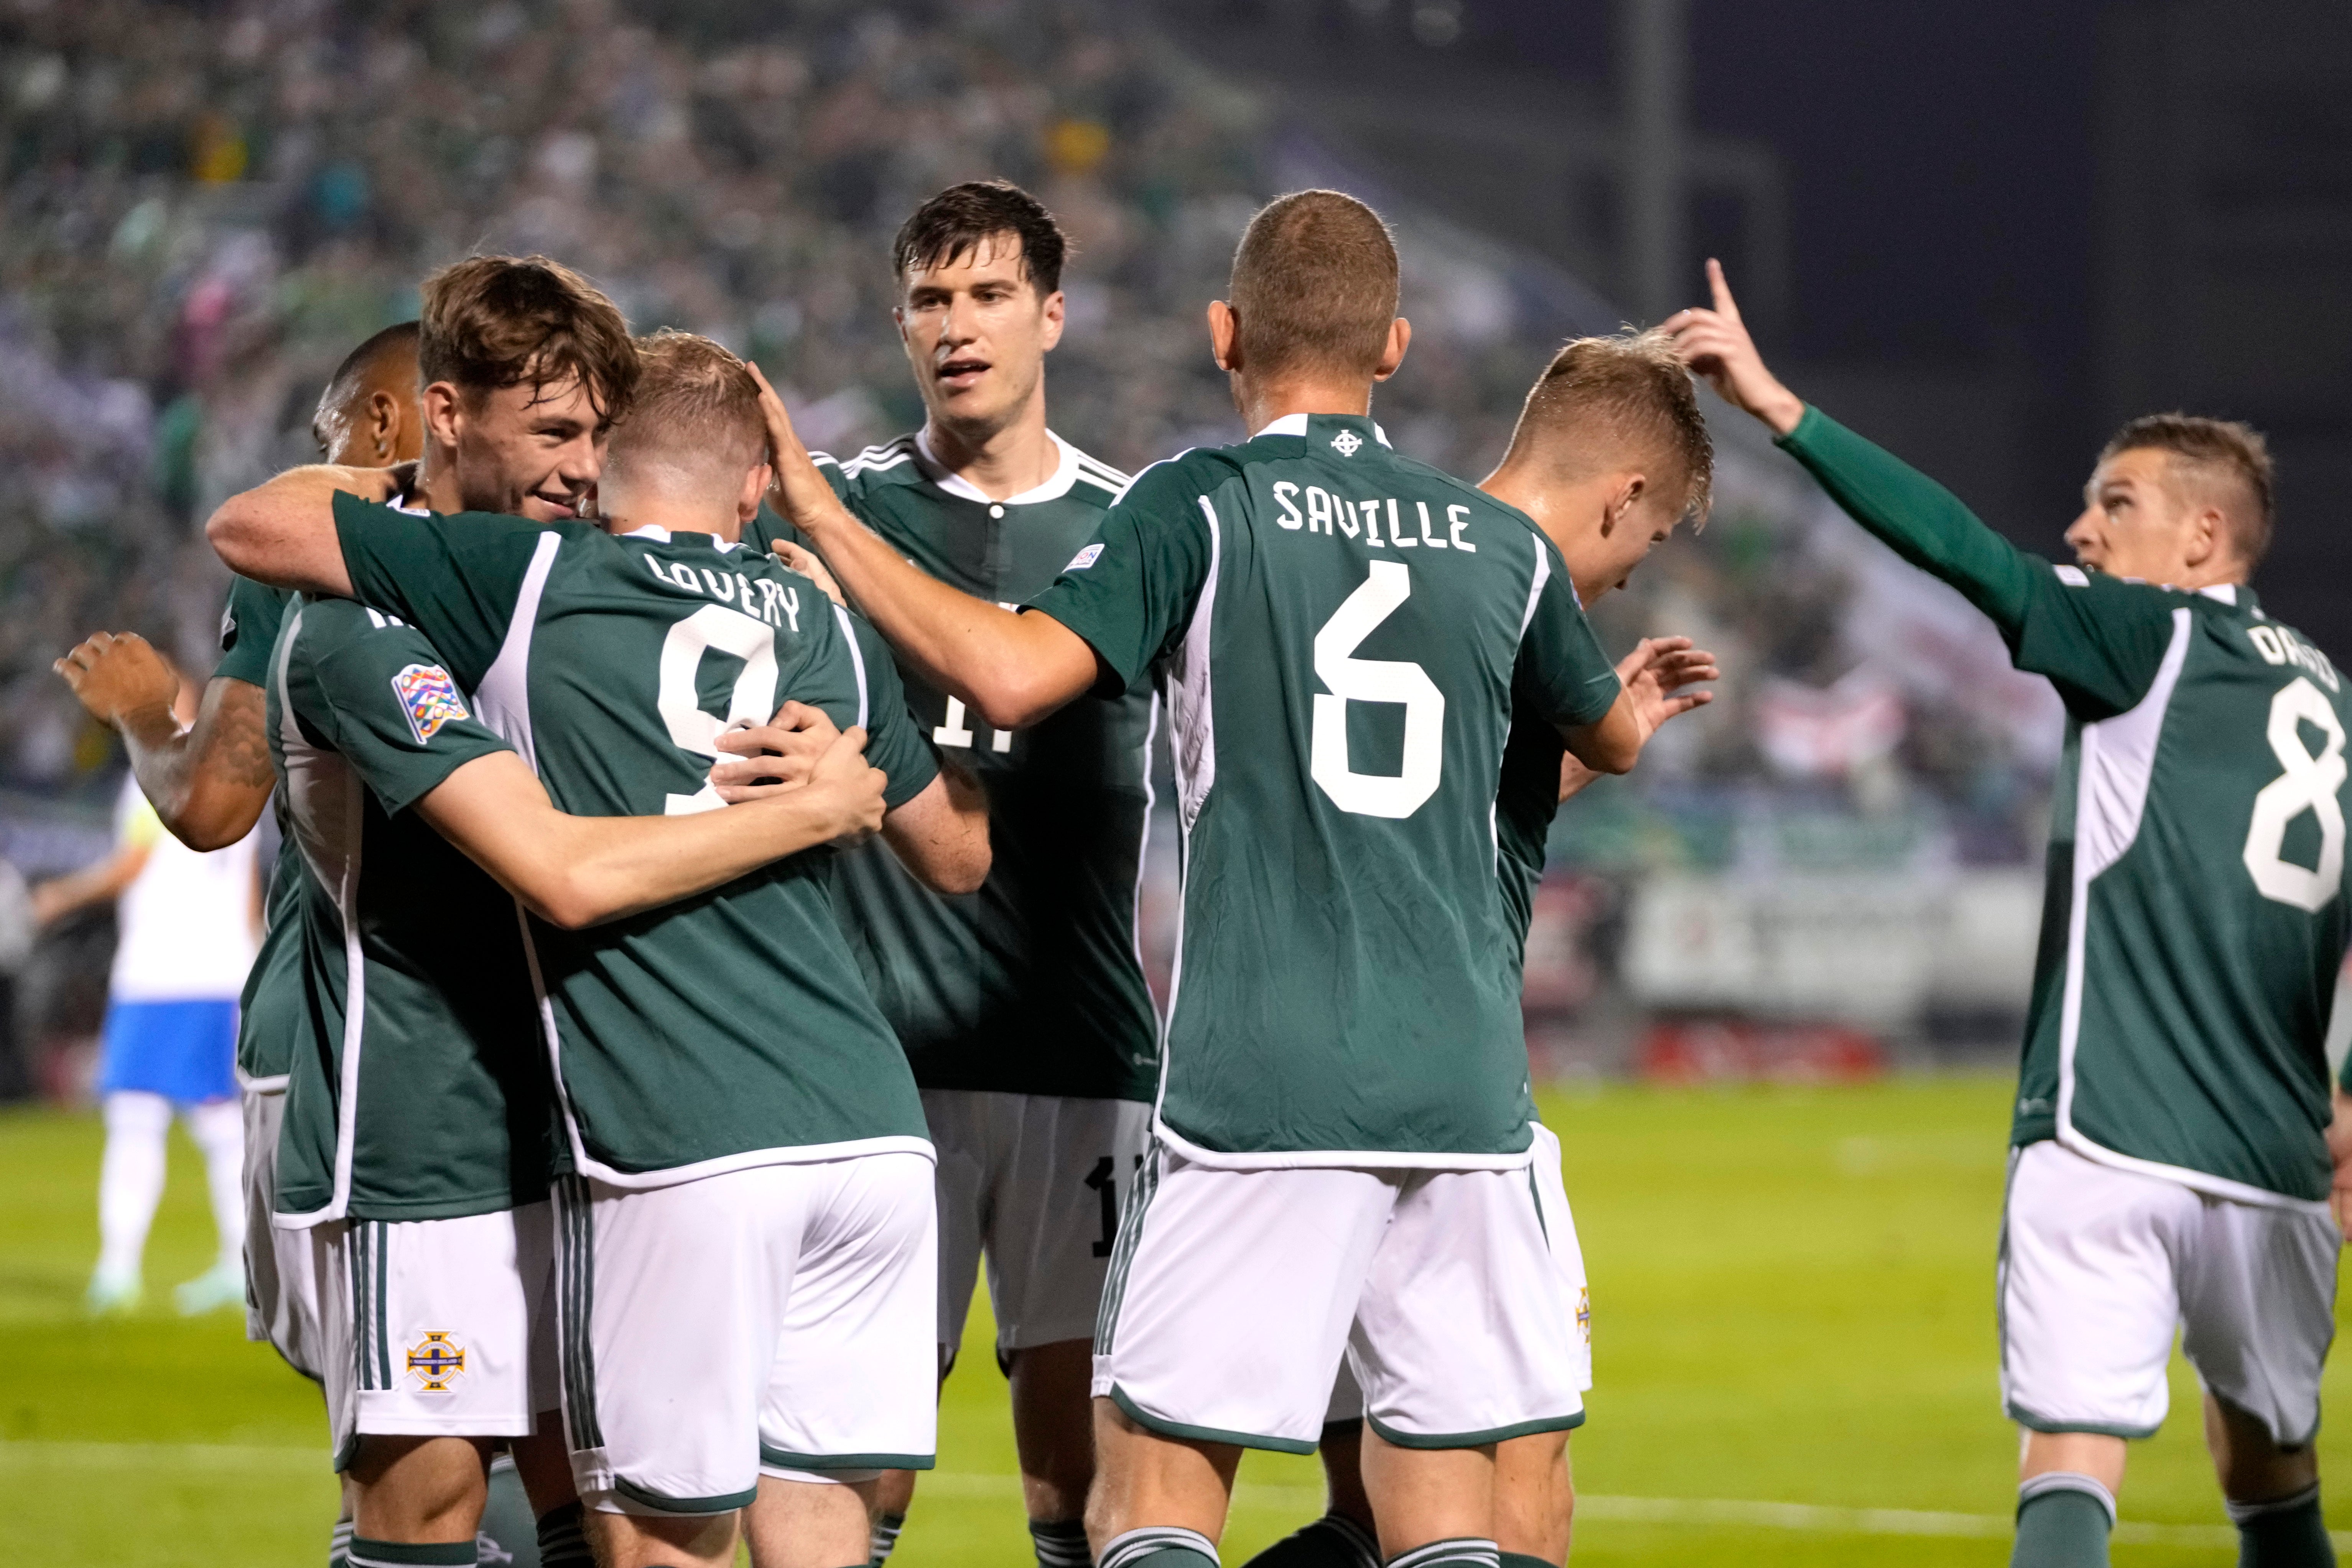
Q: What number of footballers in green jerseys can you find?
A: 7